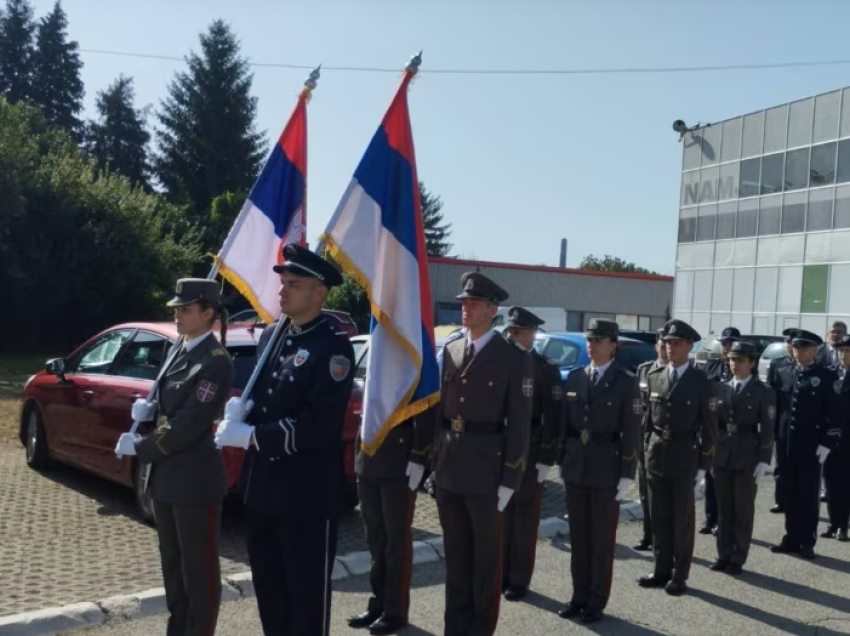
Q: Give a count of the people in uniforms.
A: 13